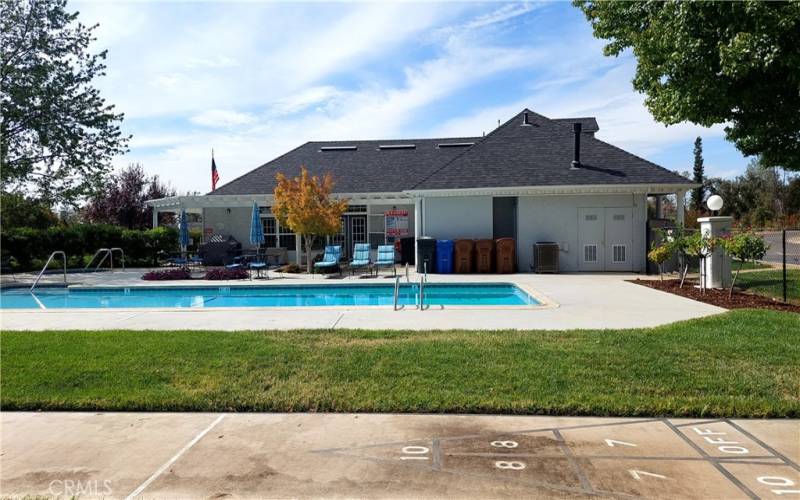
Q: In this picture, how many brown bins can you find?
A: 3